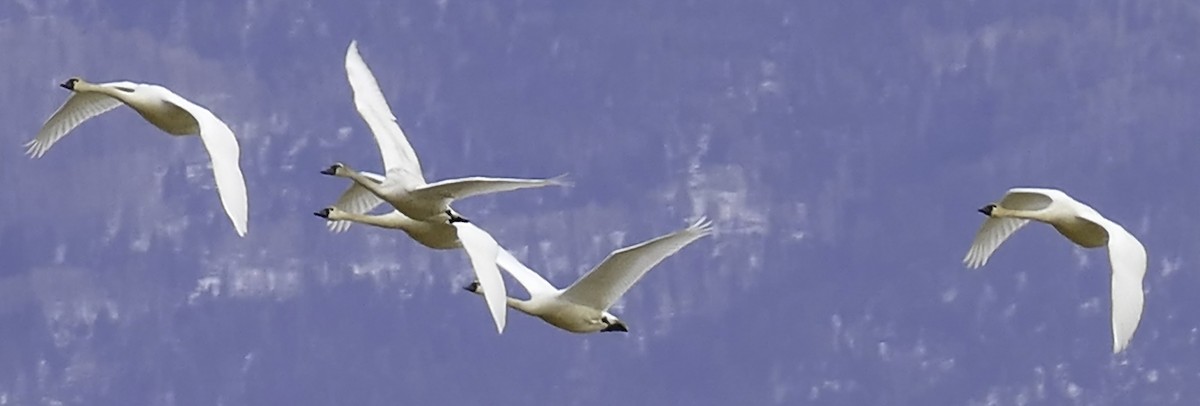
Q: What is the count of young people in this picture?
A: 0